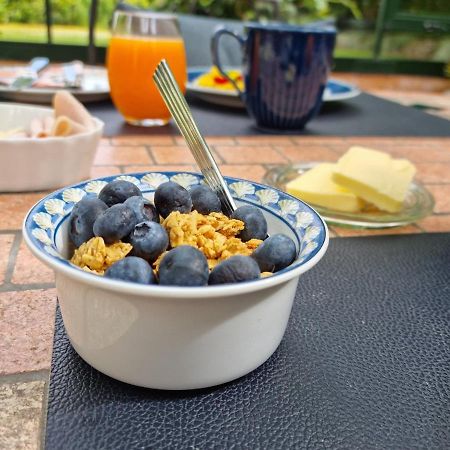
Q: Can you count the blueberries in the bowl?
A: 12